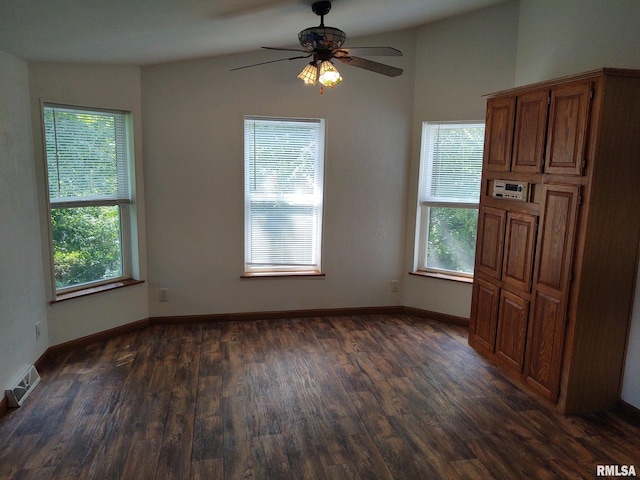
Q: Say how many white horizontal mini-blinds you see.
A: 3